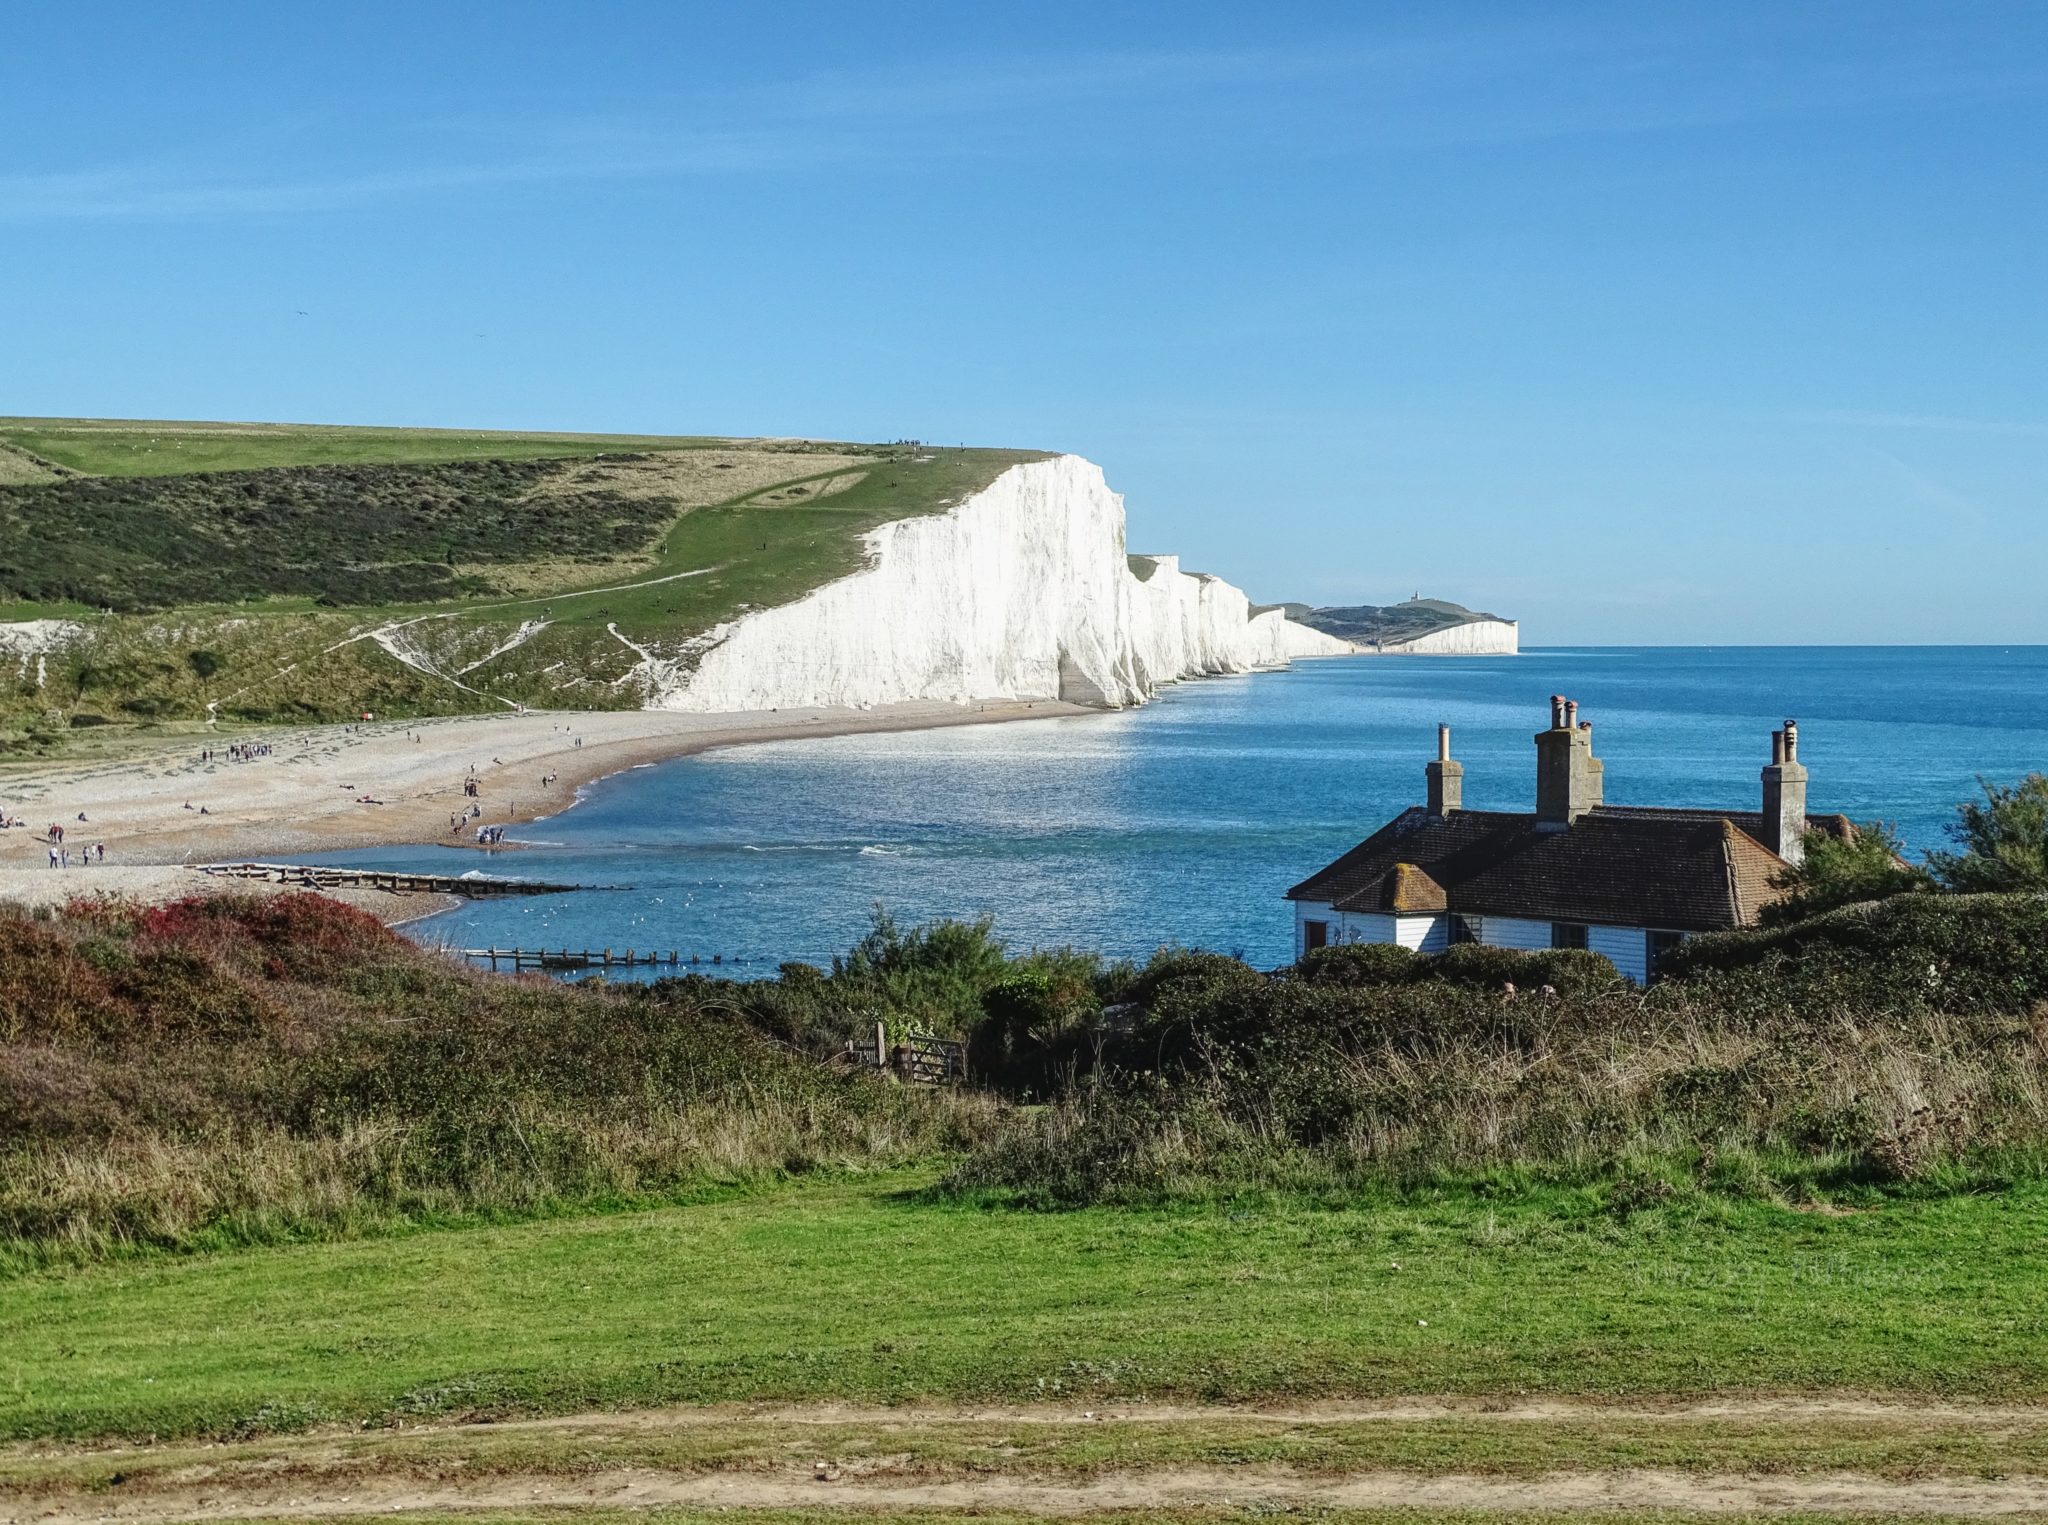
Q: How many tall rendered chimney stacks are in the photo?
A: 3